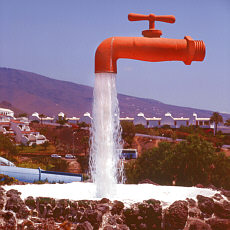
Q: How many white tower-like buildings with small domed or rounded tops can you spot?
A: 6